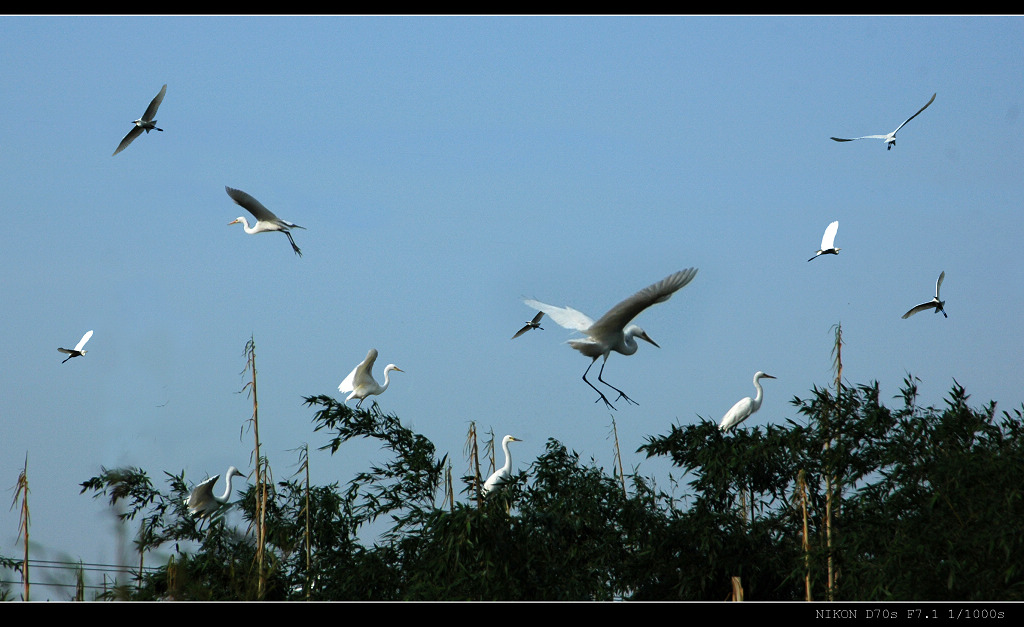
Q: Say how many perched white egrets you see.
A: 4